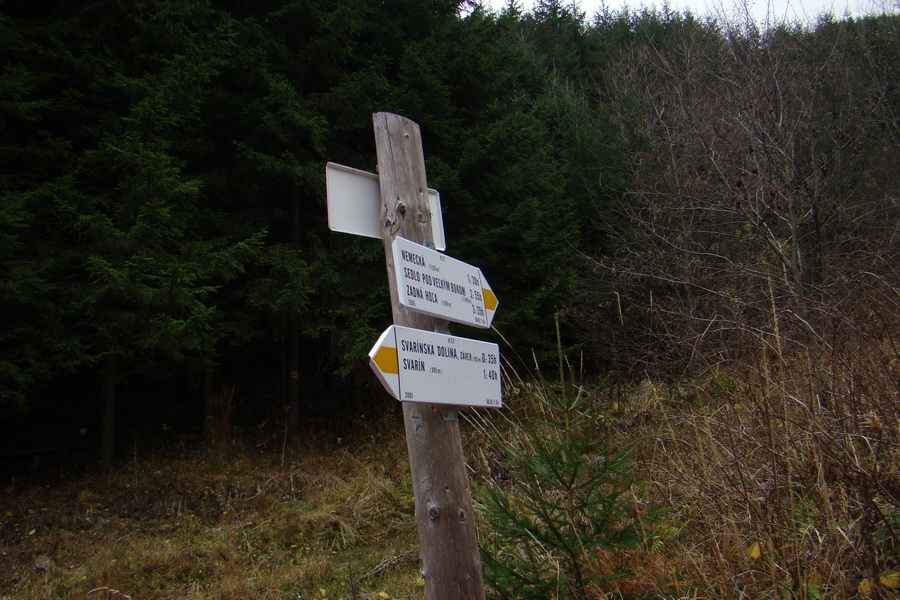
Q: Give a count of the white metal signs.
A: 3